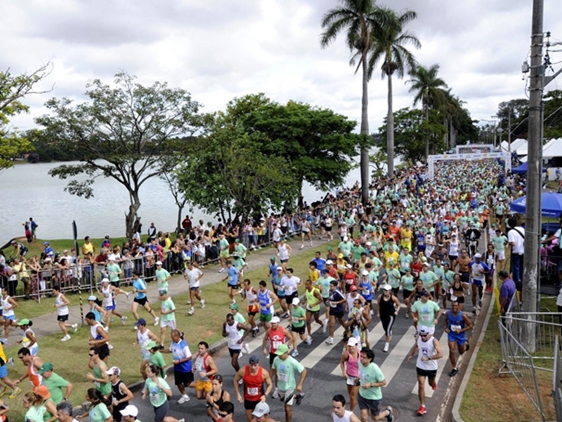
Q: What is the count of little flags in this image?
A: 0